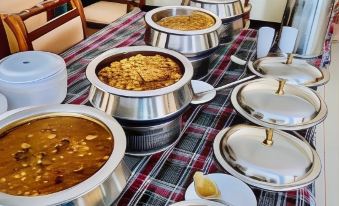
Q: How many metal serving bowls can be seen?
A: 4